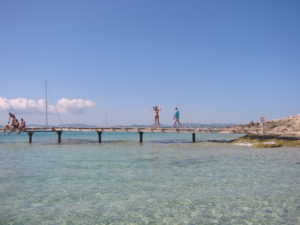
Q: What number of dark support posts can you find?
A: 5